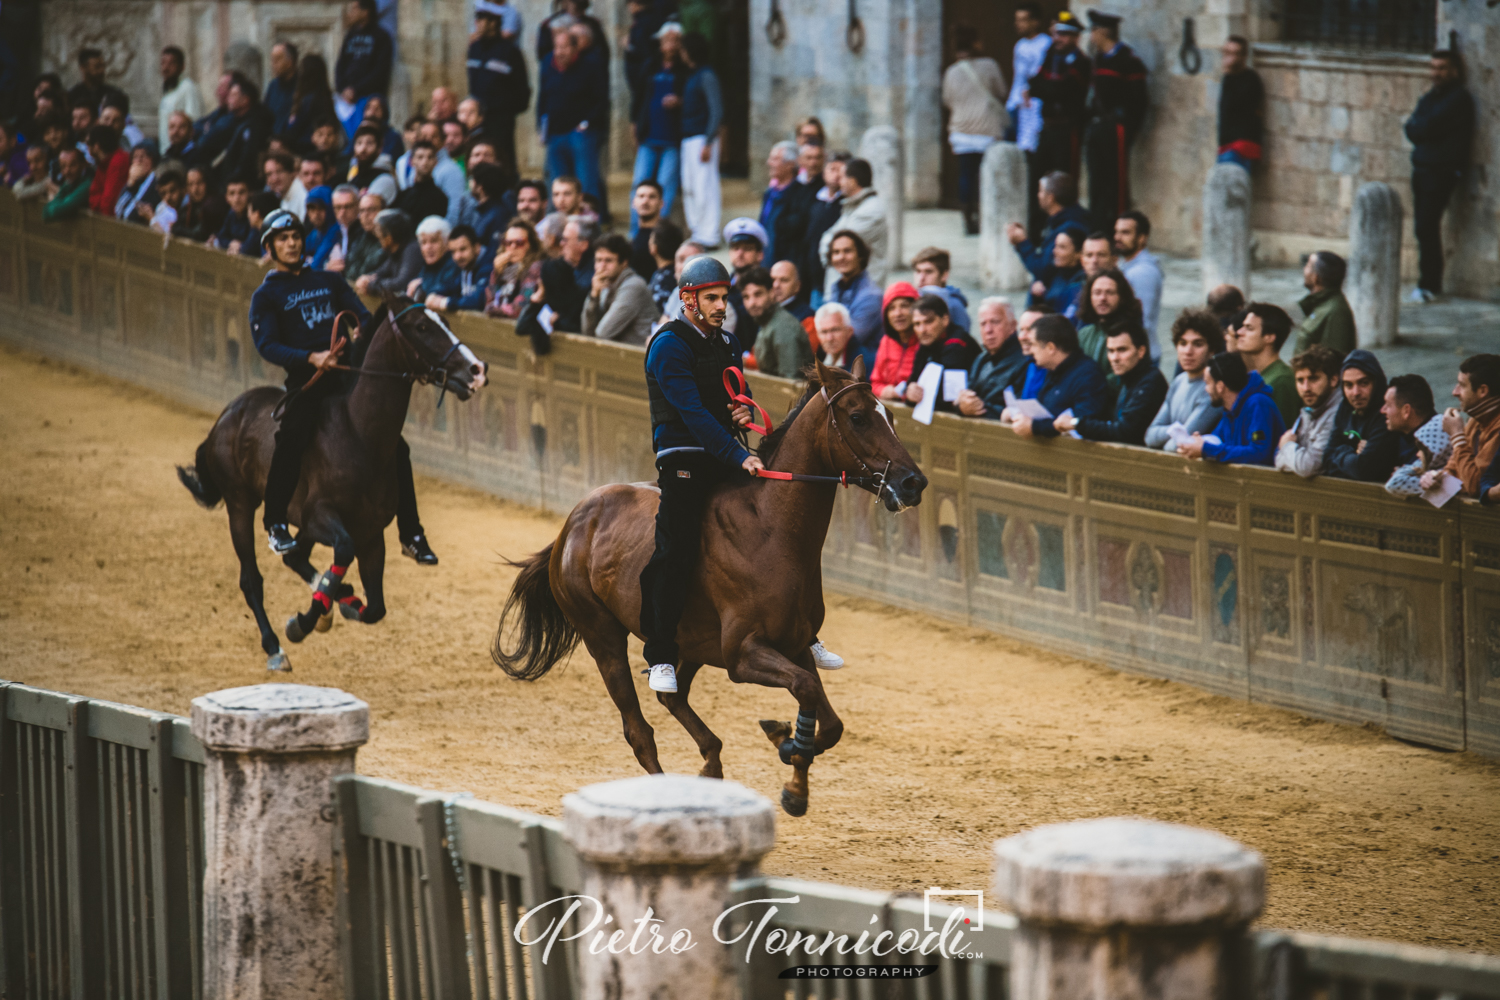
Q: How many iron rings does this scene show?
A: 3